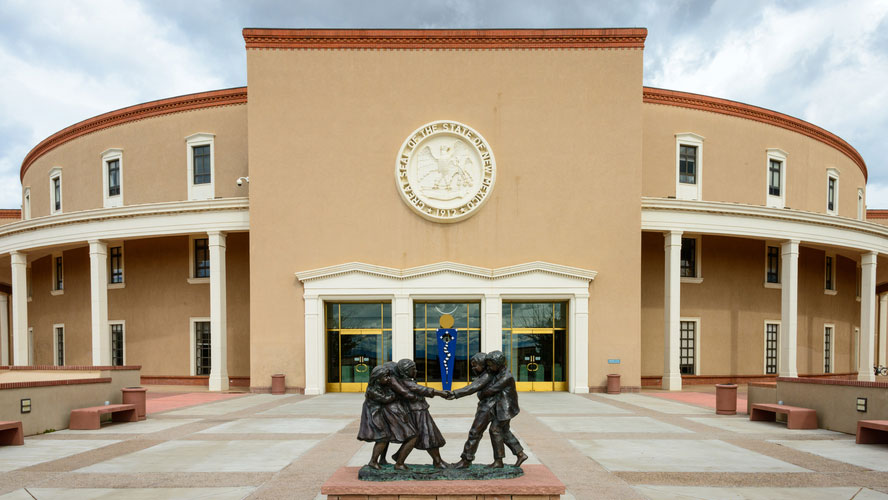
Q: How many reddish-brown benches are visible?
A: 4